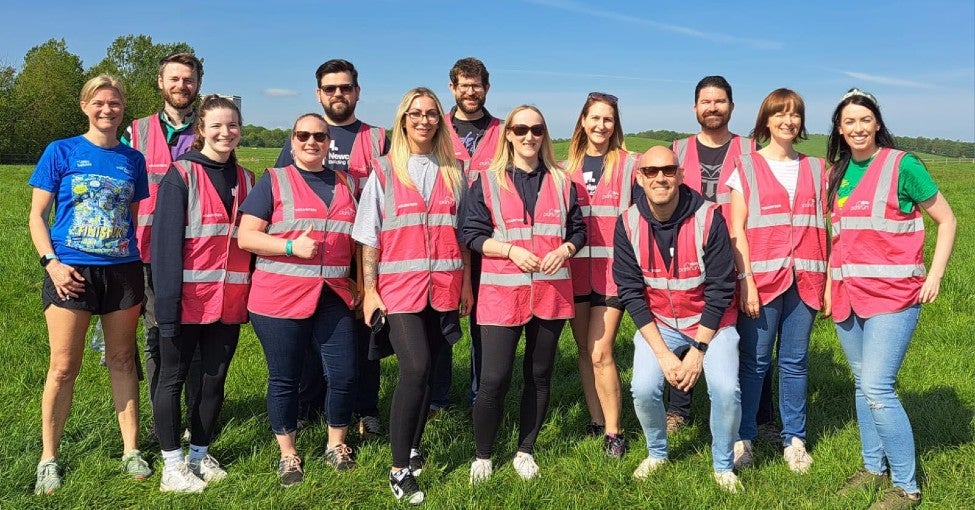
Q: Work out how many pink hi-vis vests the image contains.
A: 12